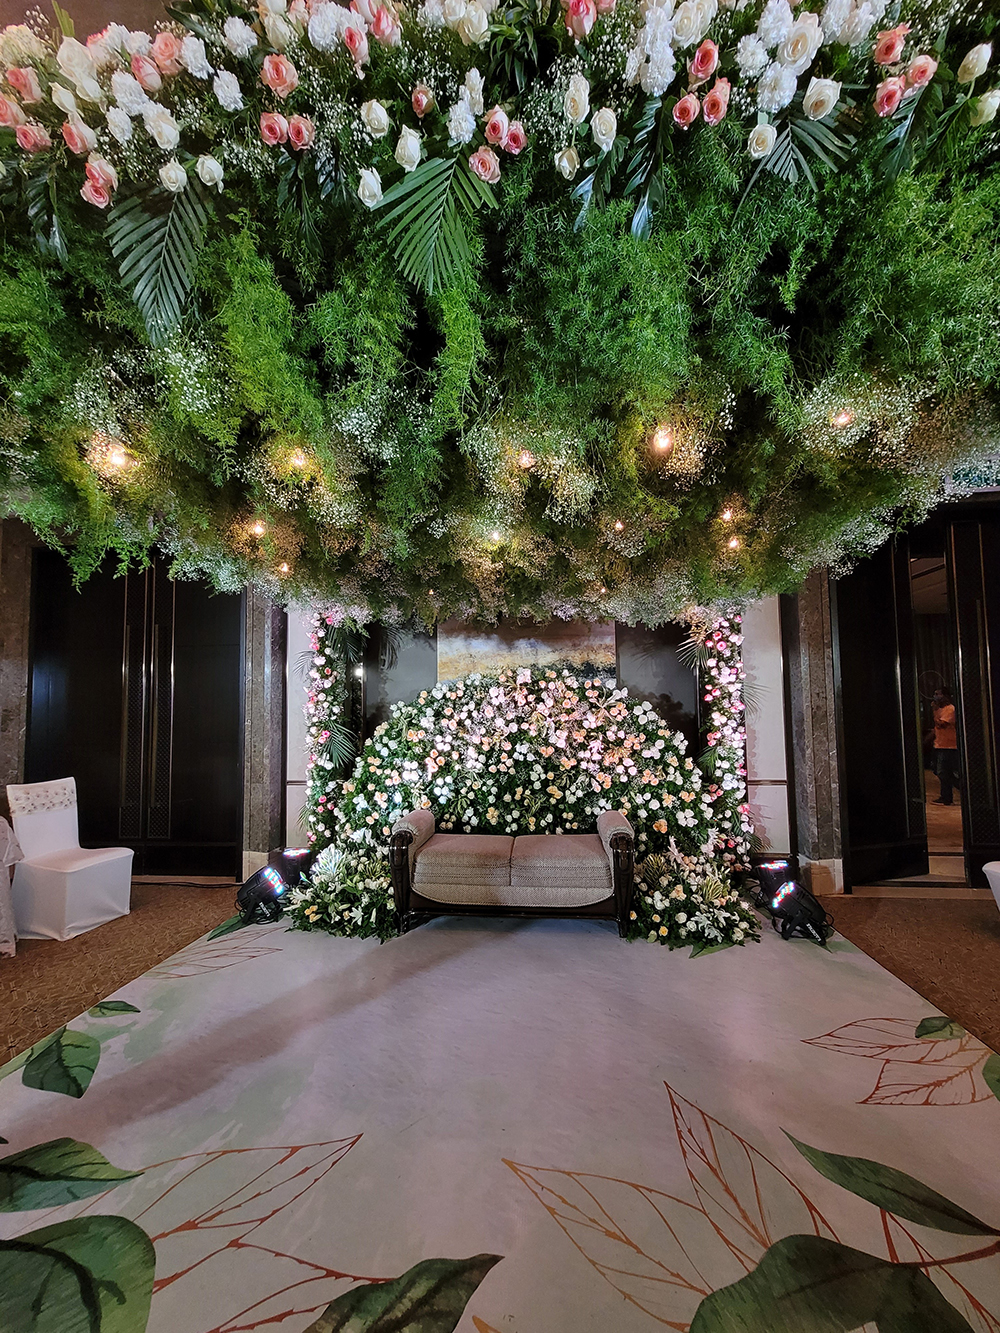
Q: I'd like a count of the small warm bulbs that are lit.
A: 13